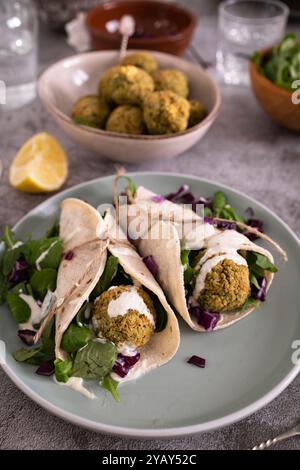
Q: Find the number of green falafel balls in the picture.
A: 9